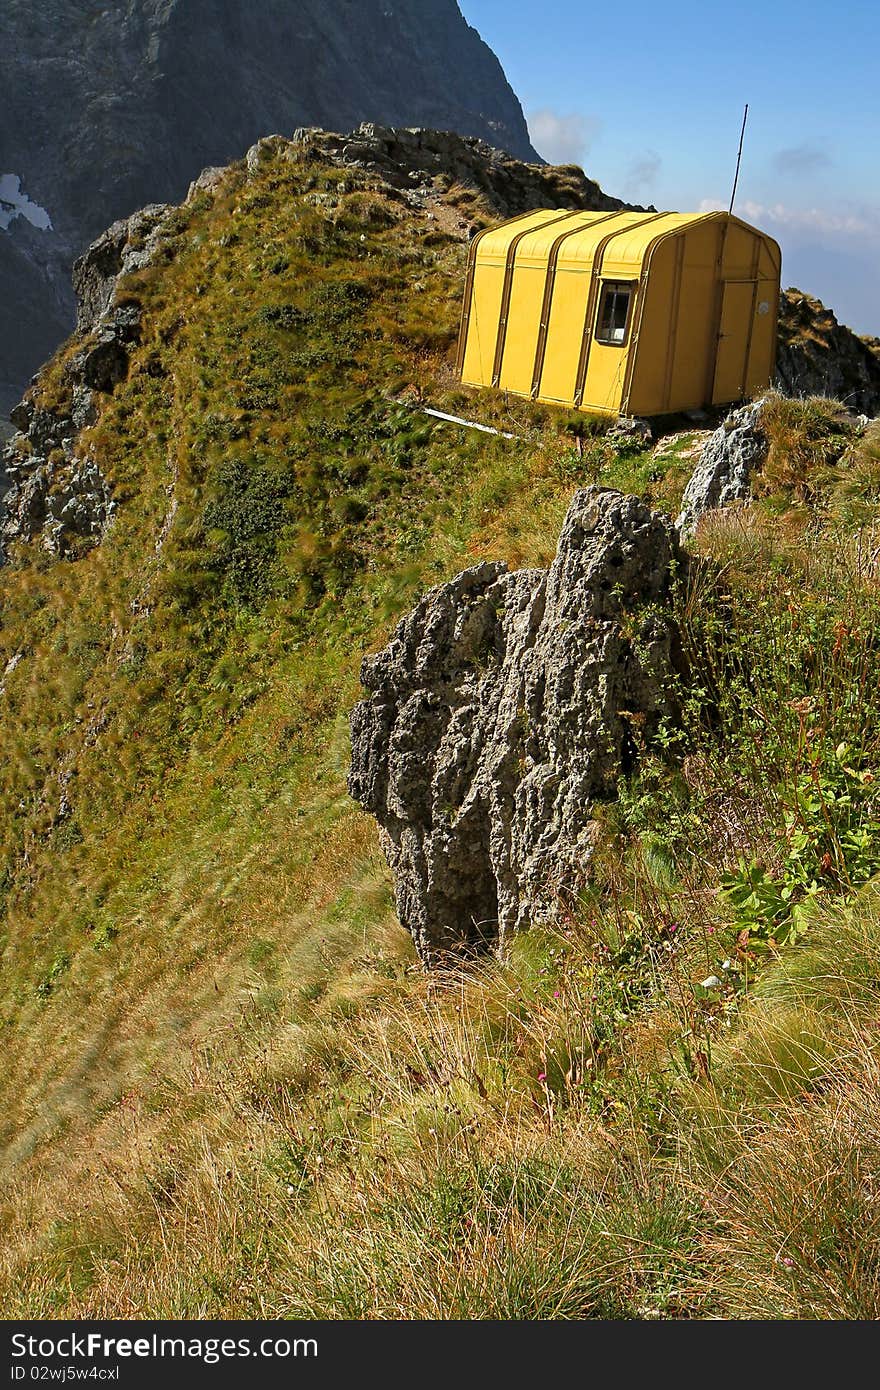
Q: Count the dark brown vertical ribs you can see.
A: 5